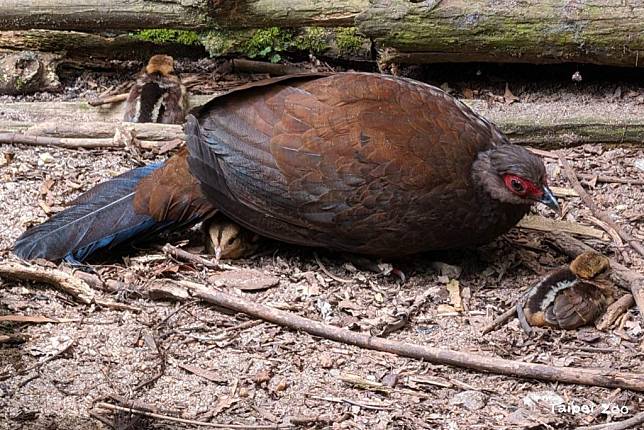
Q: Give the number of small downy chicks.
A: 3